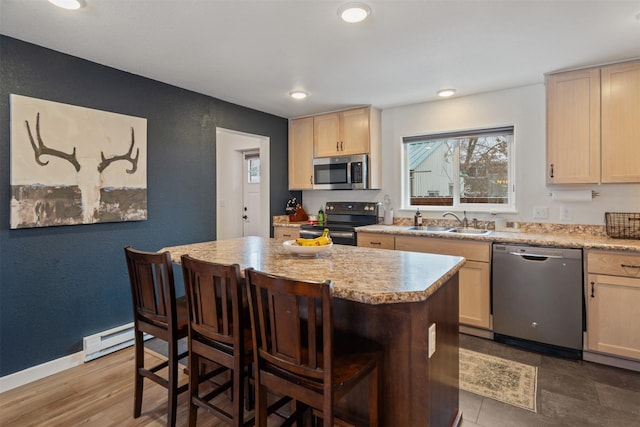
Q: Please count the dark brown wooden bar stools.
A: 3